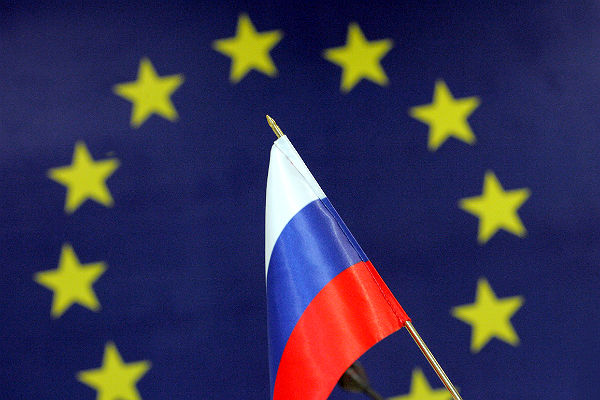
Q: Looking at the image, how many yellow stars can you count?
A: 10